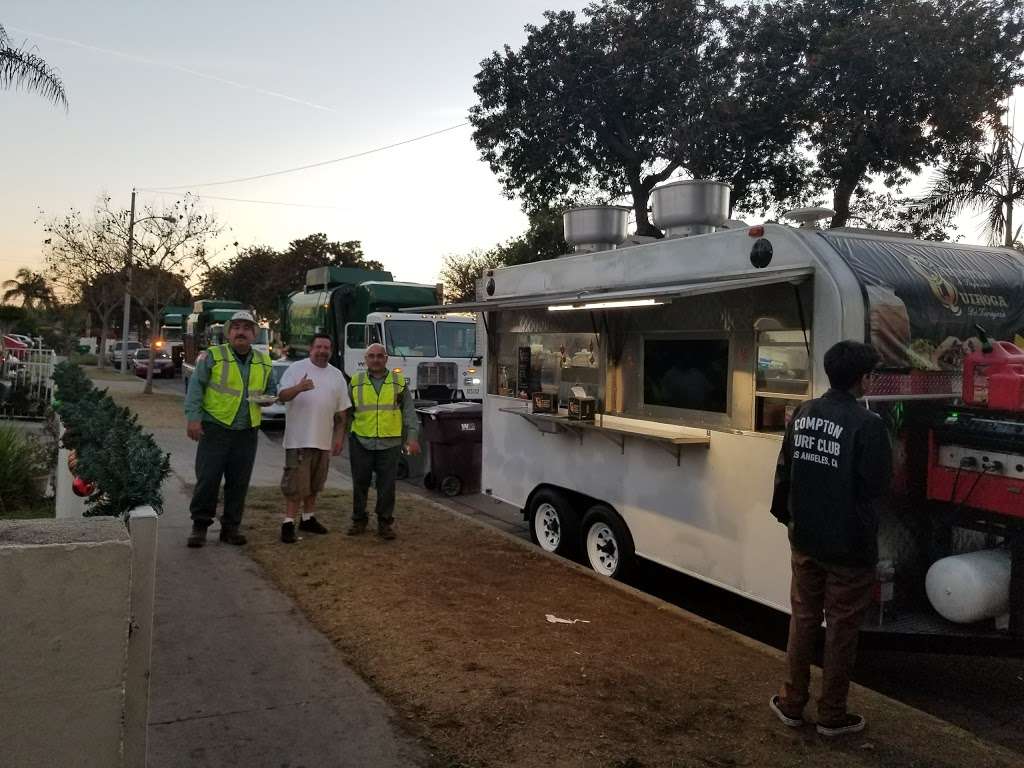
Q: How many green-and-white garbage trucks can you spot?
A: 3